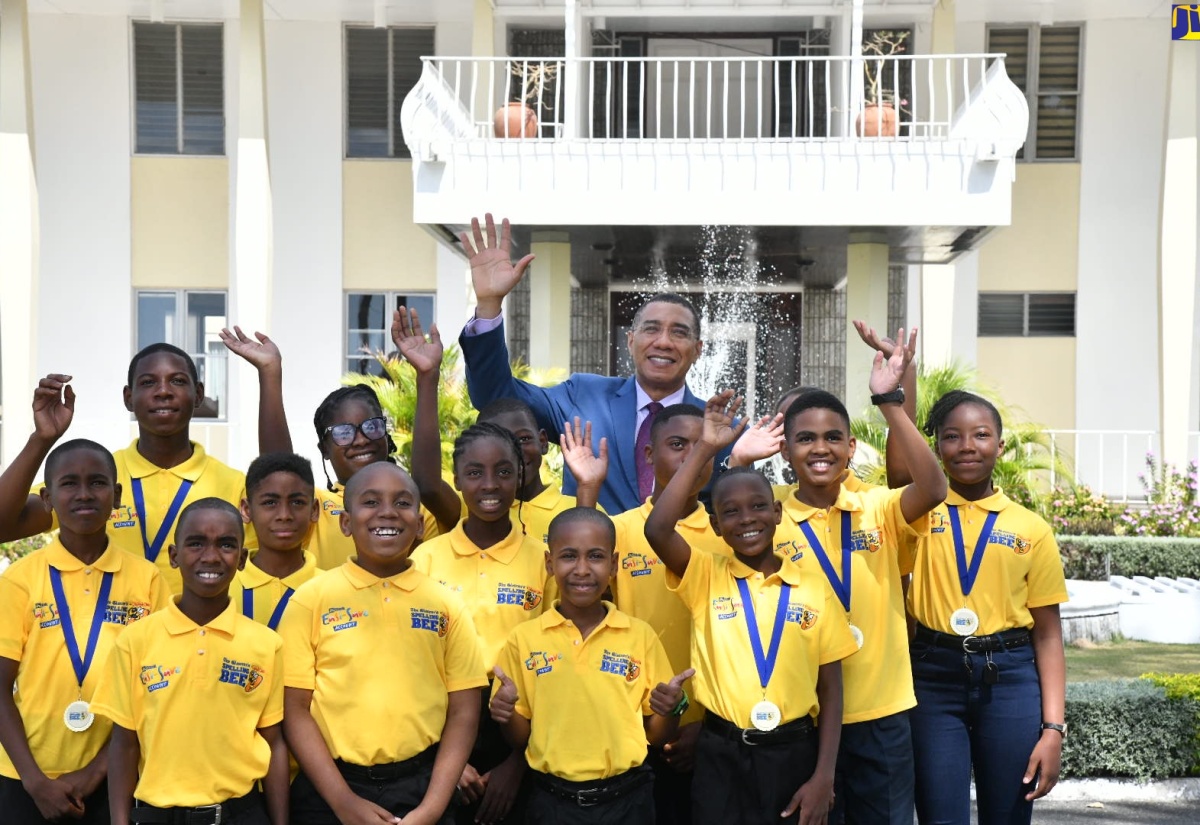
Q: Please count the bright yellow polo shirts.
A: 14